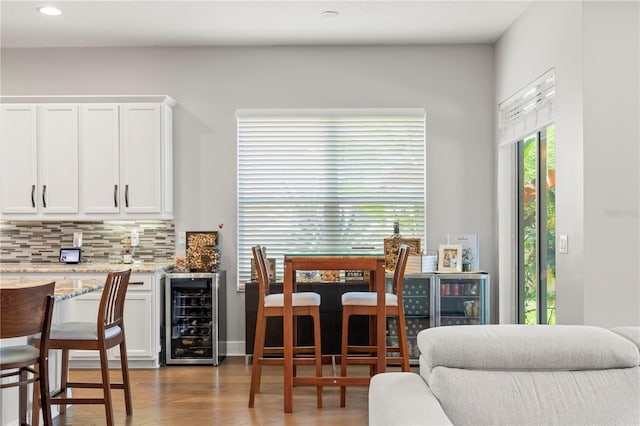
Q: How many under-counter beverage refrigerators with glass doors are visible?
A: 3